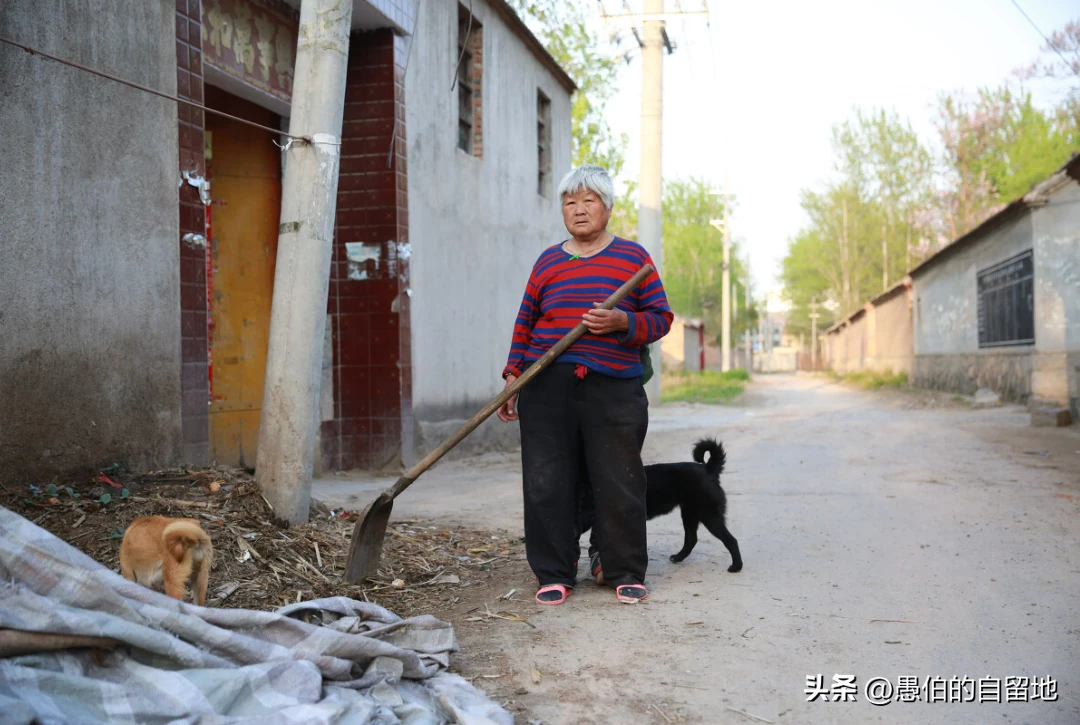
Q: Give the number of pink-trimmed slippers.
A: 2